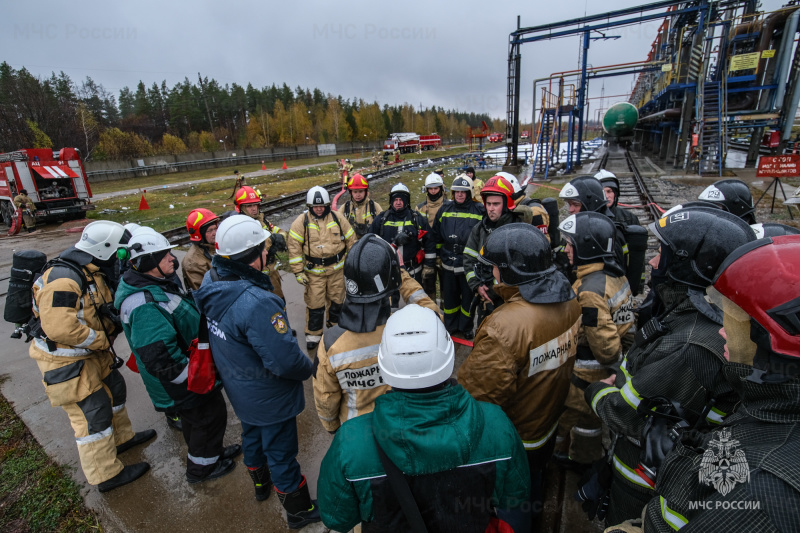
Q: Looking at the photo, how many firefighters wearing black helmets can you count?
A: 8